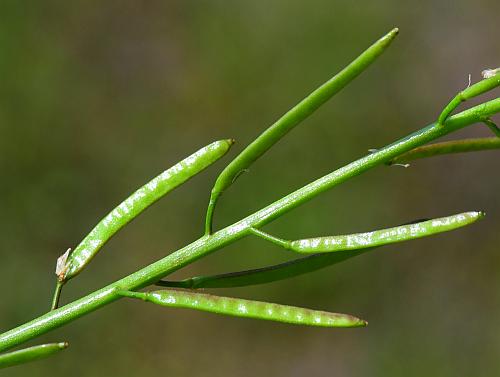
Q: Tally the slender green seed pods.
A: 8